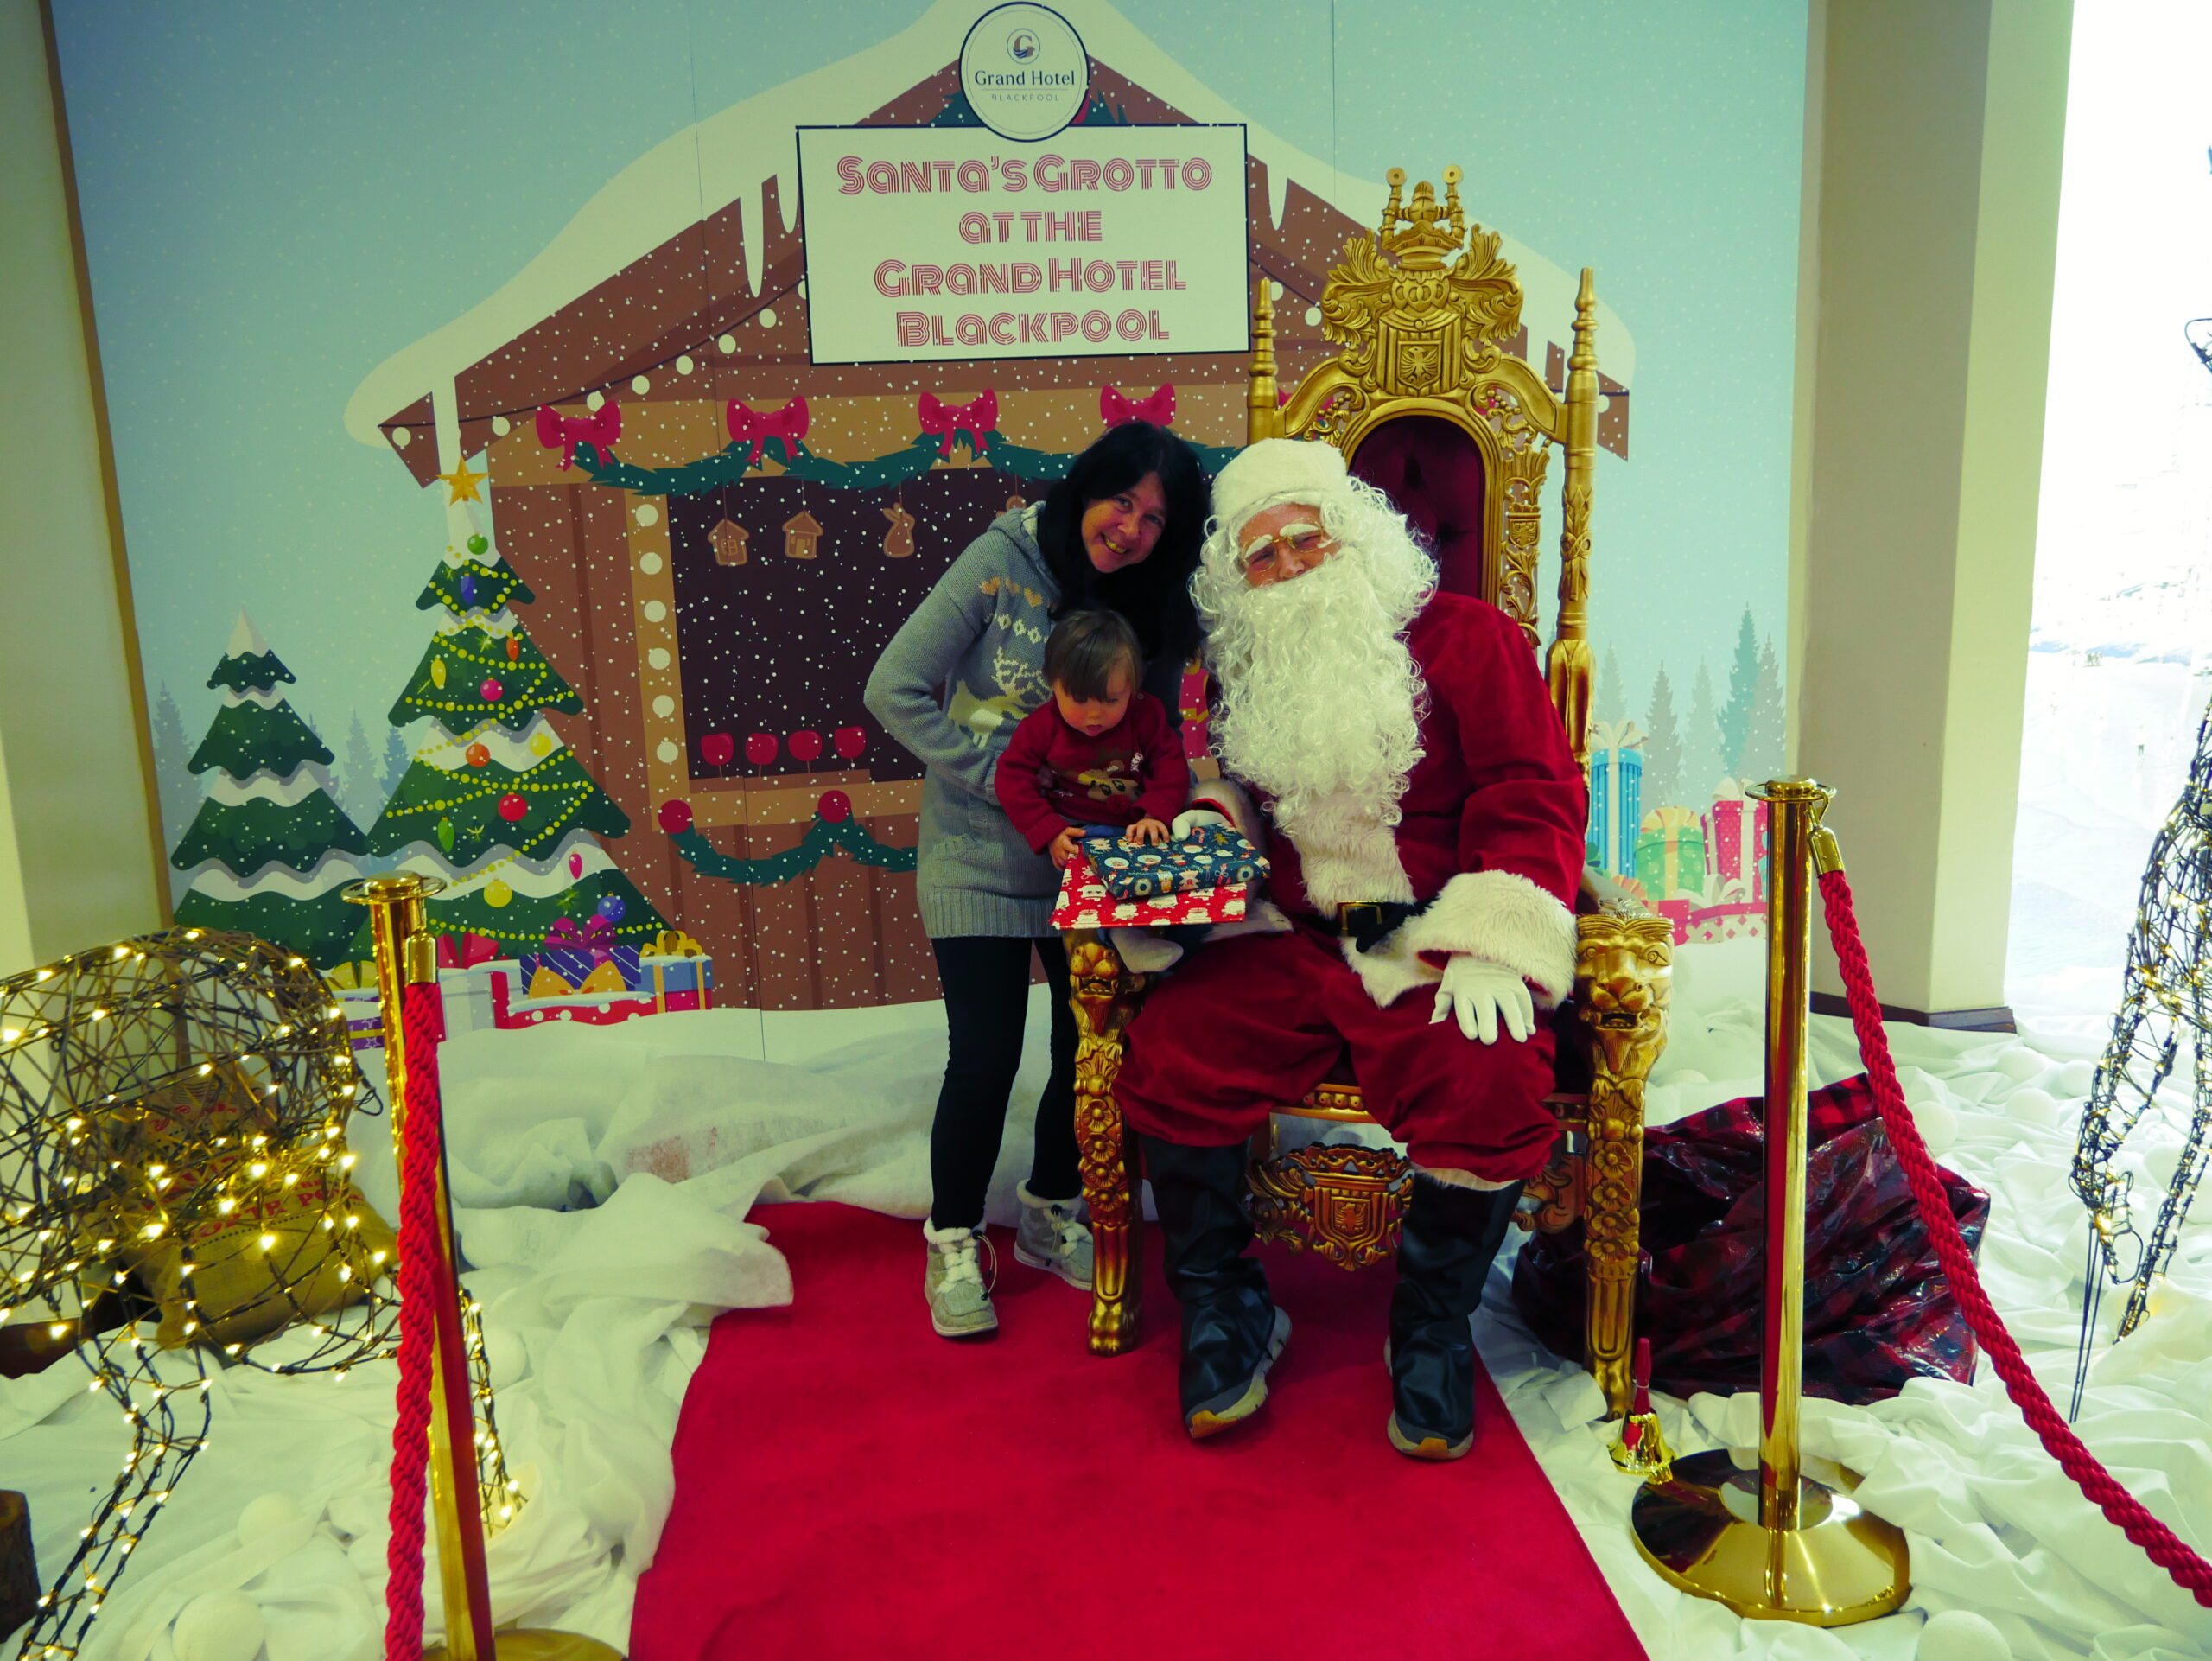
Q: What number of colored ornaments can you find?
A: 12